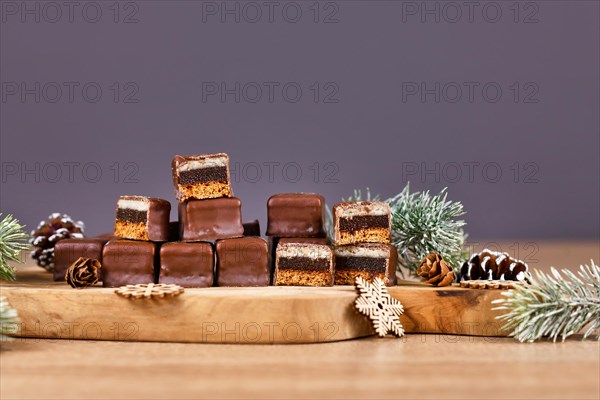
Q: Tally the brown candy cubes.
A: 11